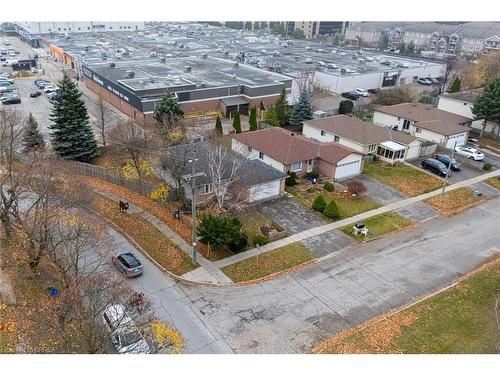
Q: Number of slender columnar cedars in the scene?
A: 3